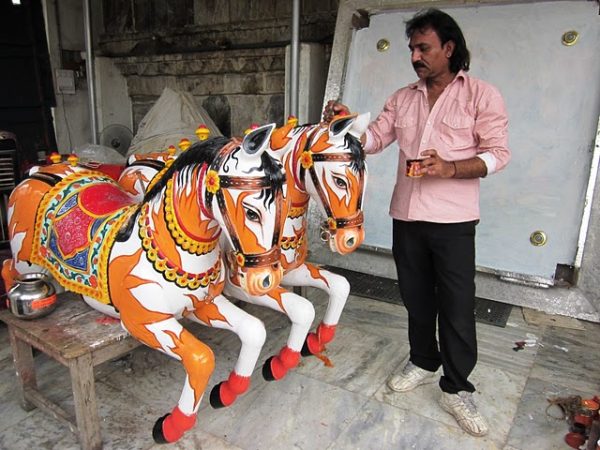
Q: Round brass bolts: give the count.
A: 3